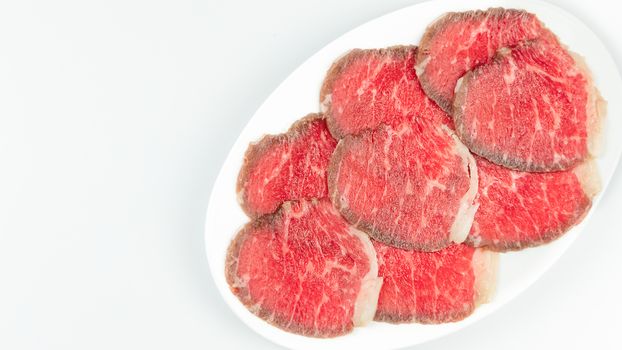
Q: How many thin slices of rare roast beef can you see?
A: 8